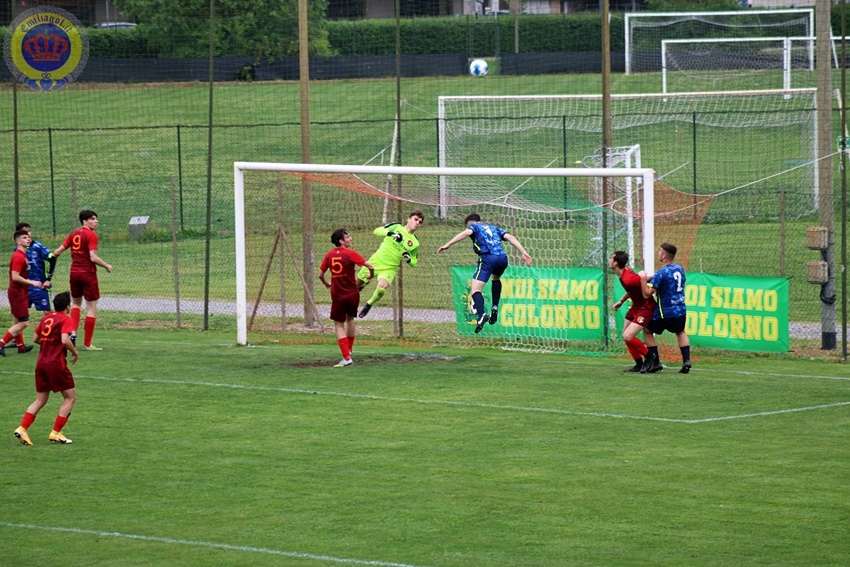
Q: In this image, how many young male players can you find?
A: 9